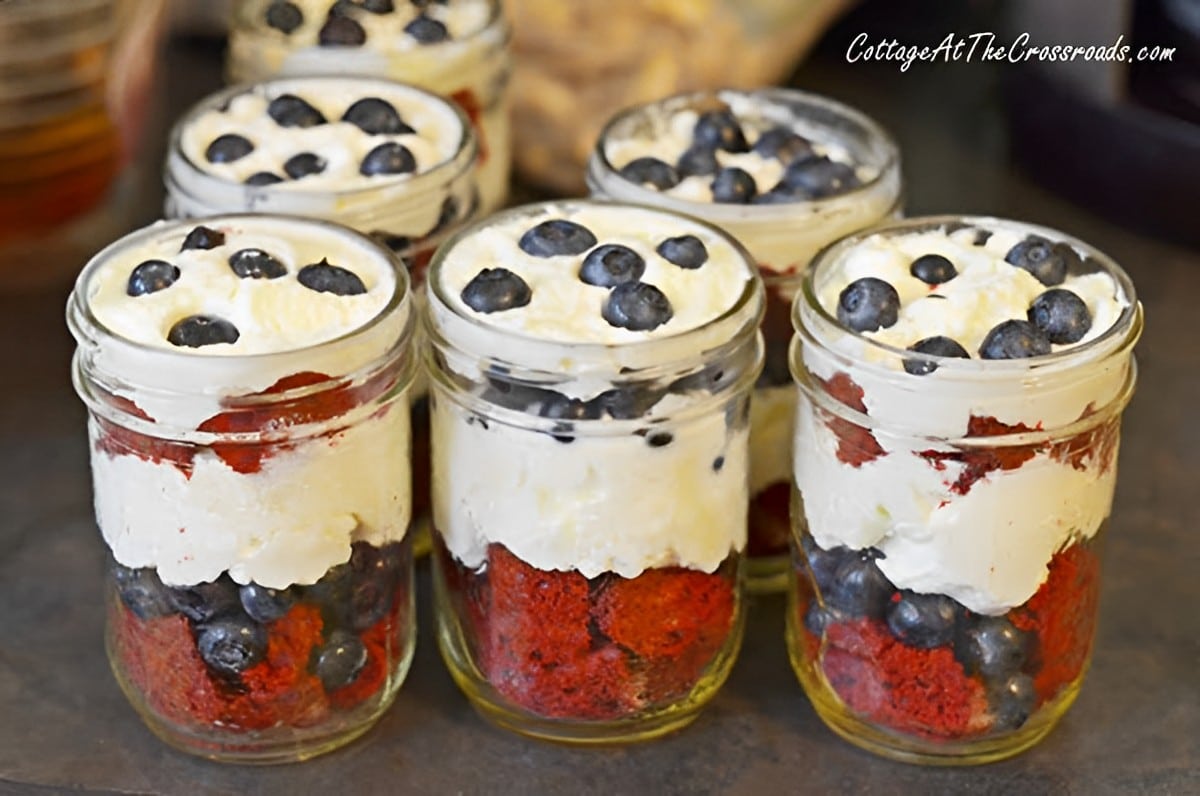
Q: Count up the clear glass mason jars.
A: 6